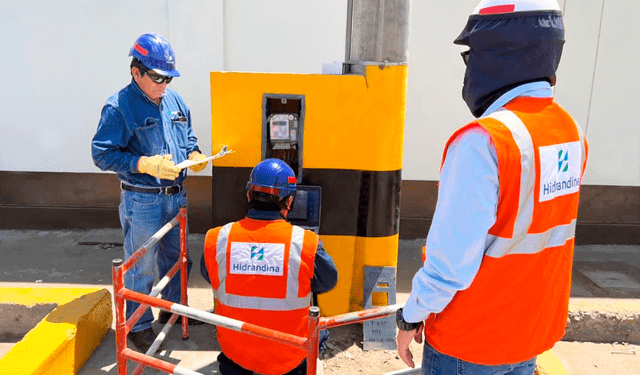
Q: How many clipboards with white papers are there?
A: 1